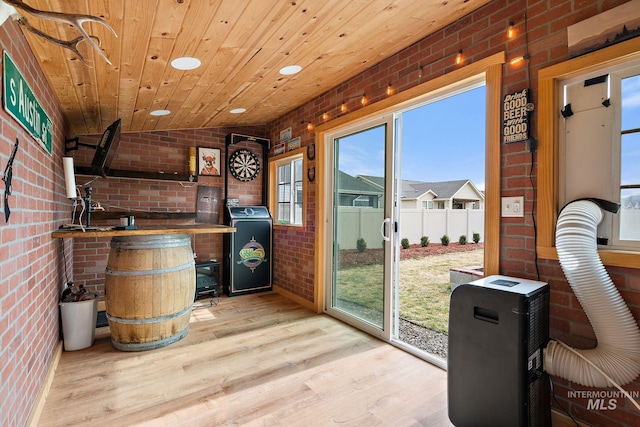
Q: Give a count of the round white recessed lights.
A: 4